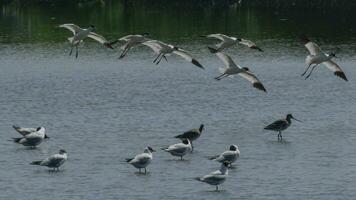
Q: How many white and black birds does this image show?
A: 13